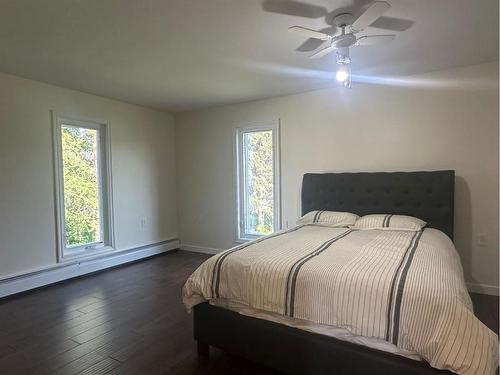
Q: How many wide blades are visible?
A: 4